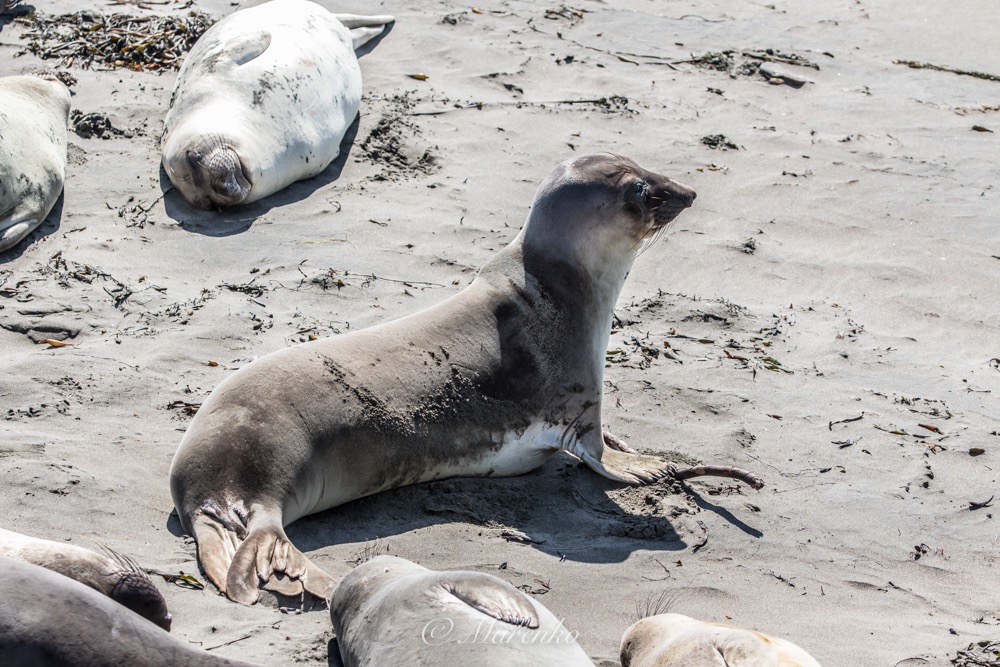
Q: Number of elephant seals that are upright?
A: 1